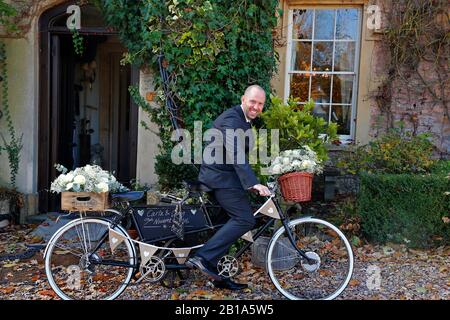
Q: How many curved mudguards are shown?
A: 2